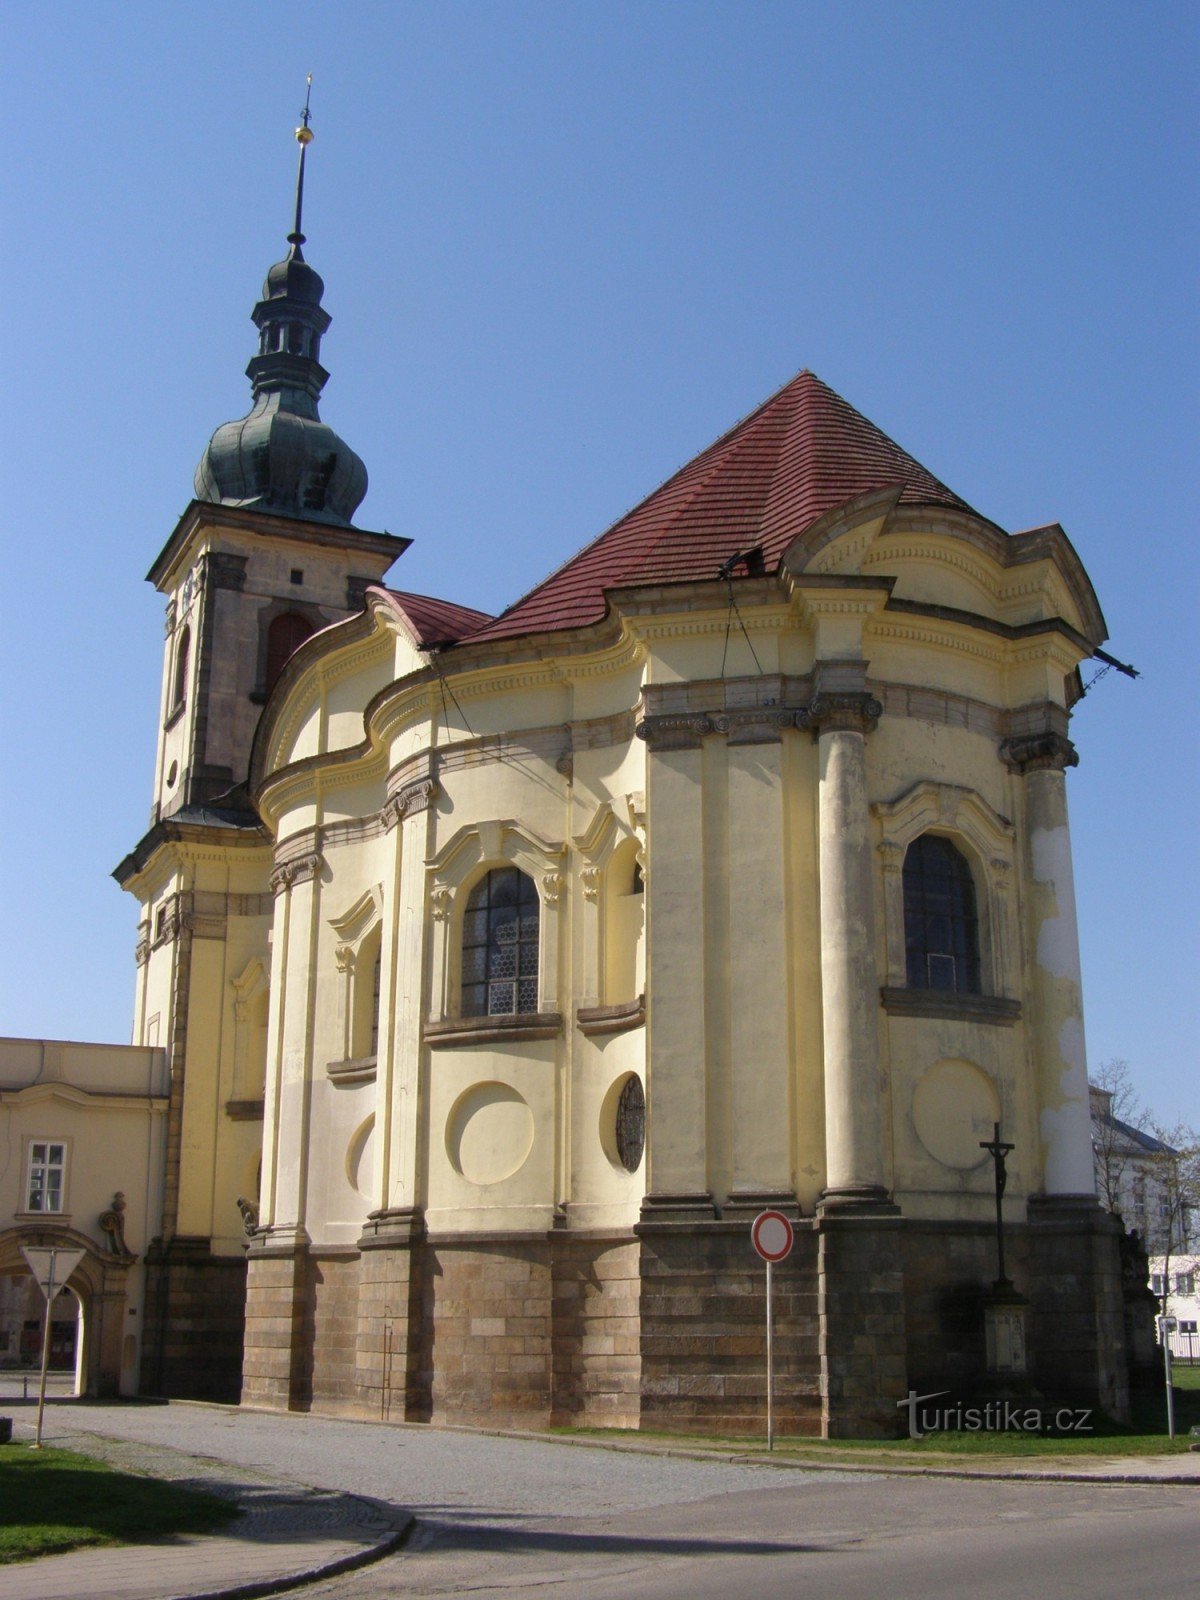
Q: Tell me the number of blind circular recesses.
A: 3